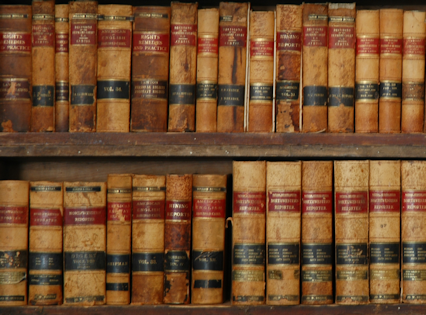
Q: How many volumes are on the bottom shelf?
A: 13